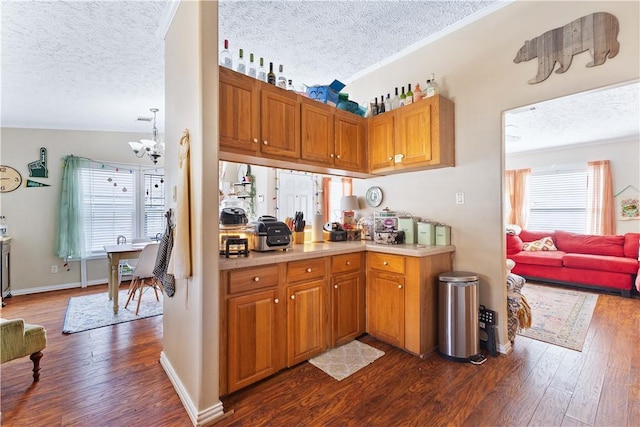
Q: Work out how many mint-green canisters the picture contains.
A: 3